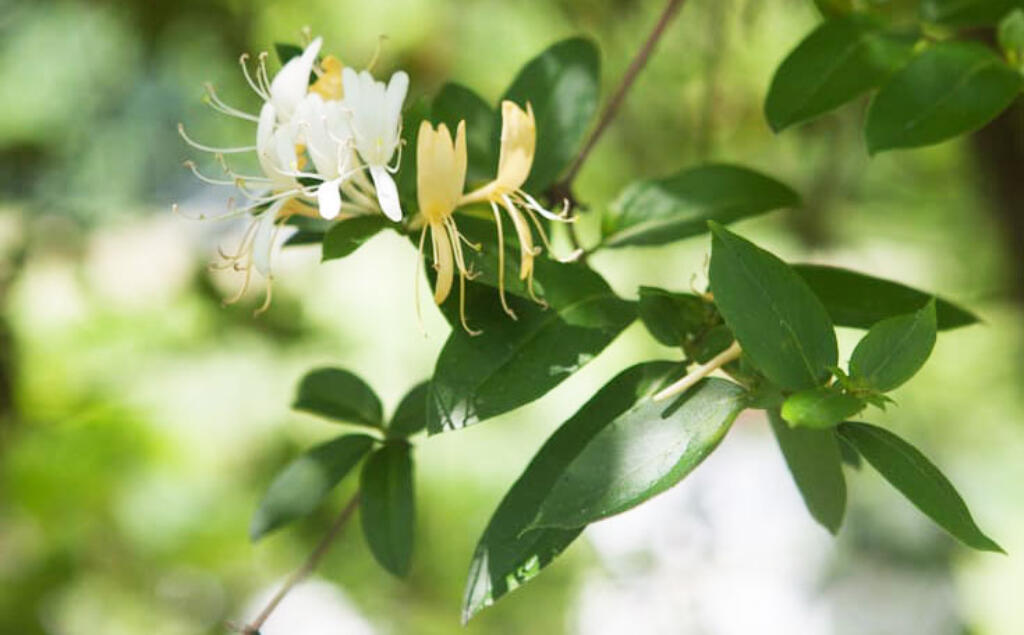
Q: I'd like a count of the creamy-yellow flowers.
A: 2